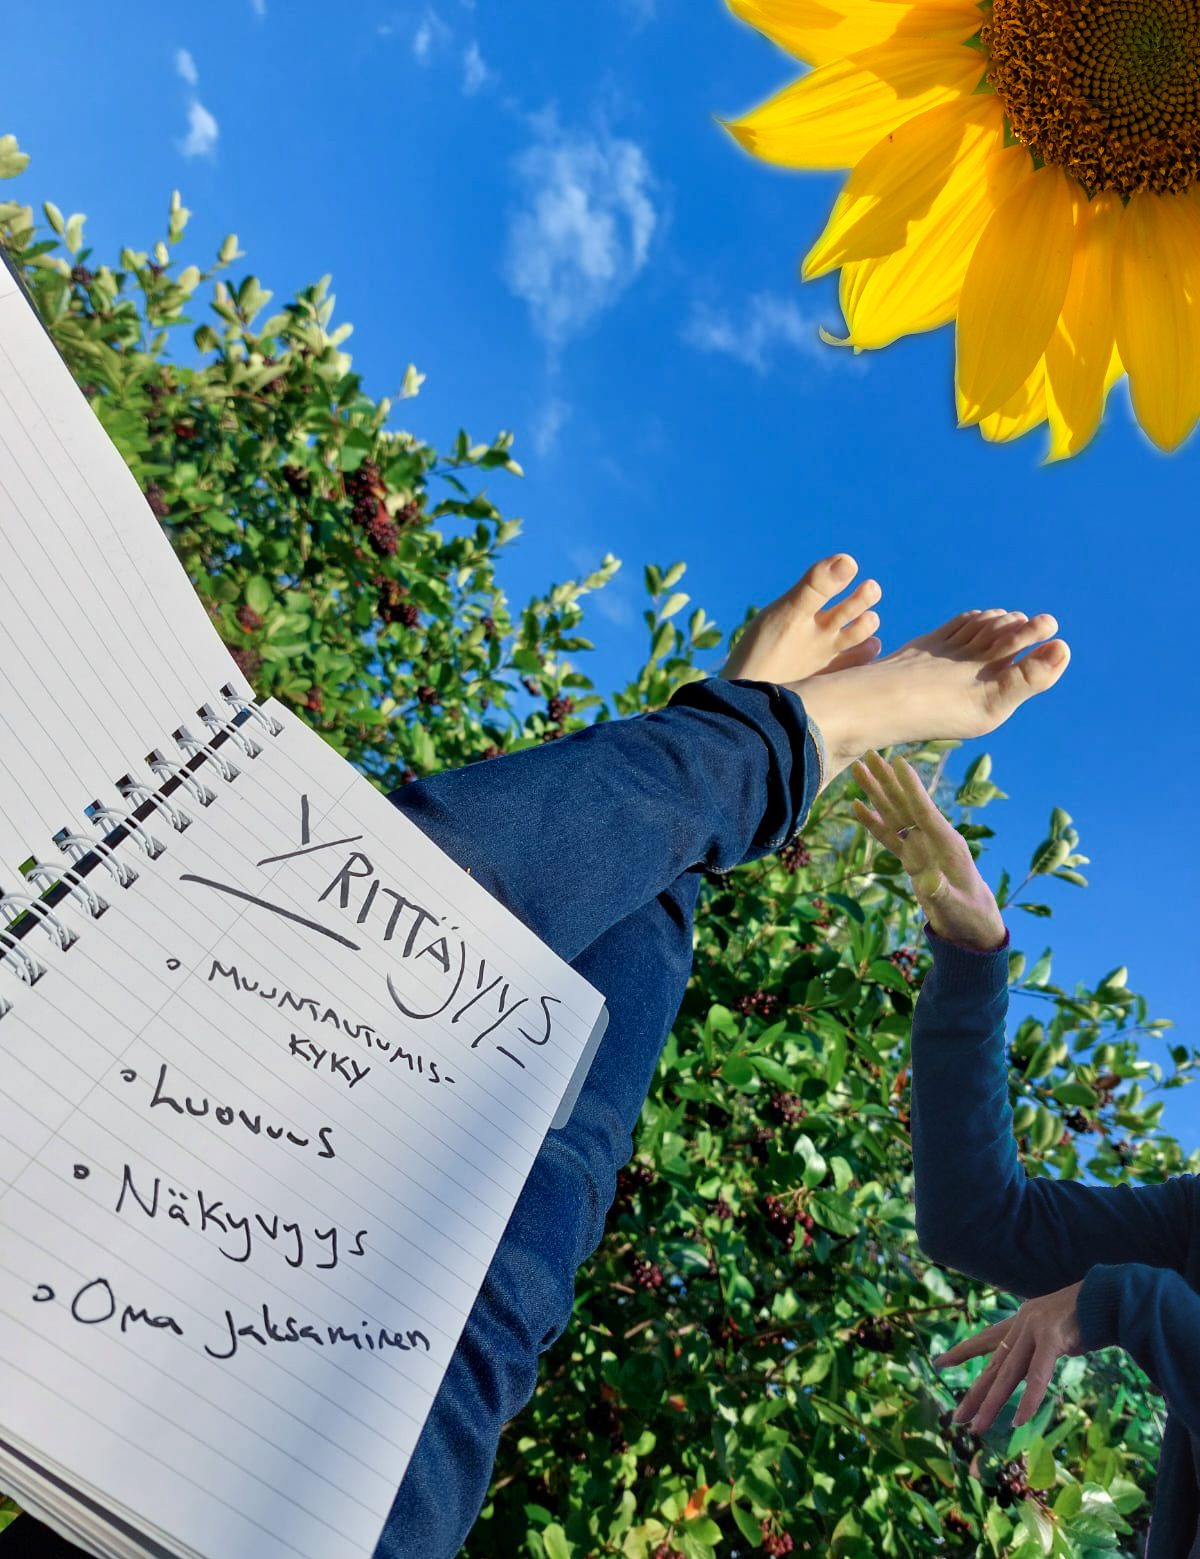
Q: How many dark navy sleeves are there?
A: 2